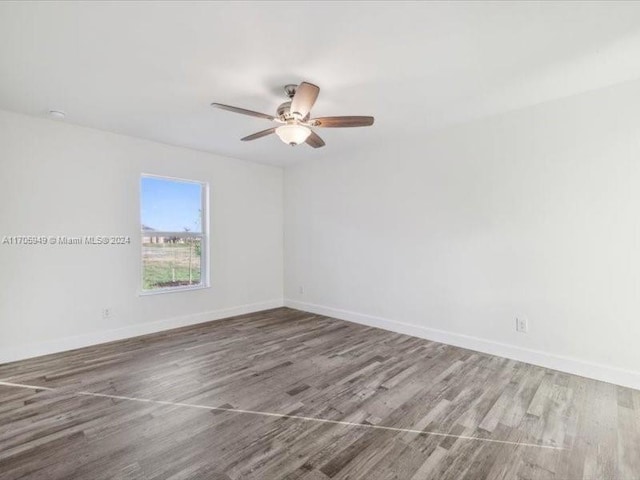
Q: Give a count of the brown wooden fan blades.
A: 5